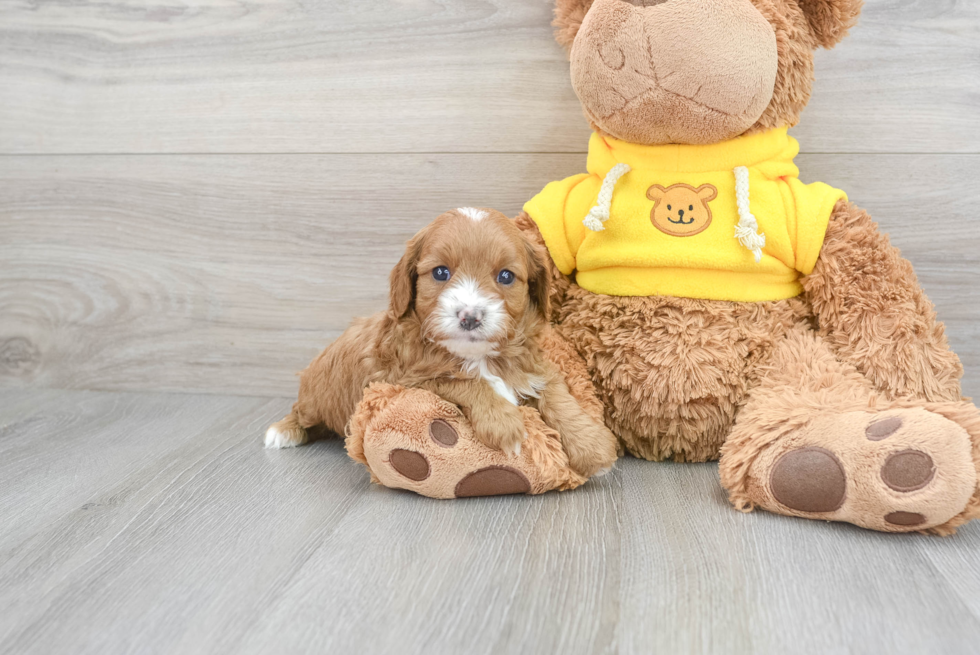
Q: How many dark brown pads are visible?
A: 7